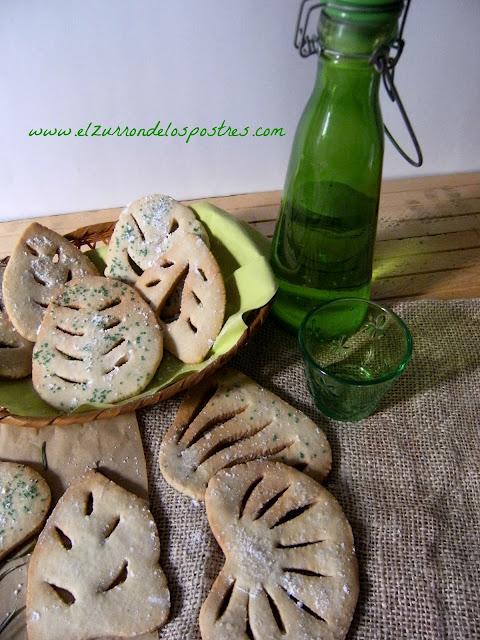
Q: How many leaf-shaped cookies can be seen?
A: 9